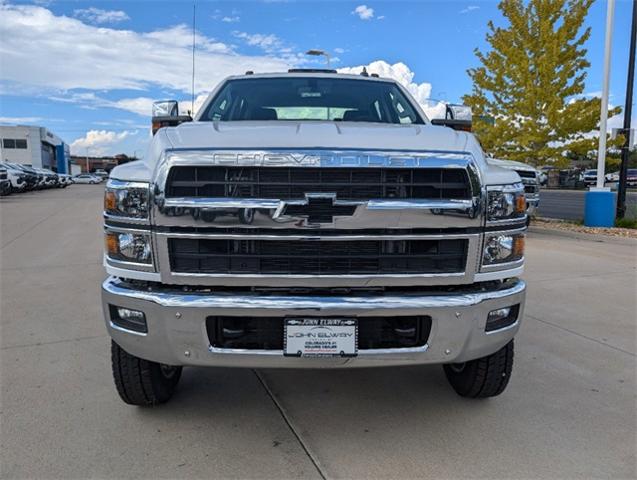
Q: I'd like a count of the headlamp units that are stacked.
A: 4